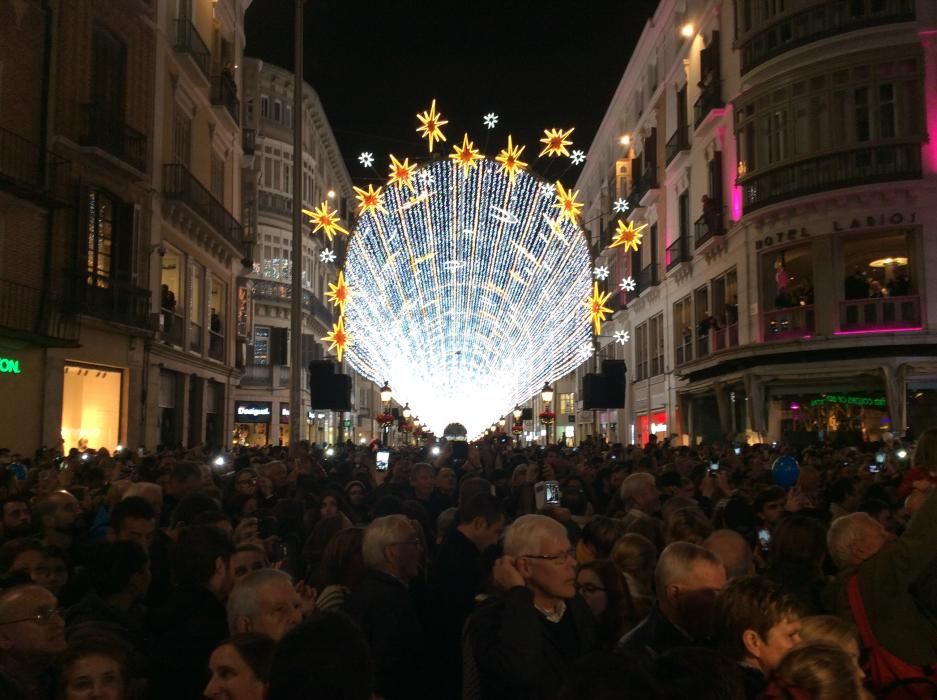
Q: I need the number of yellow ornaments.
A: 12